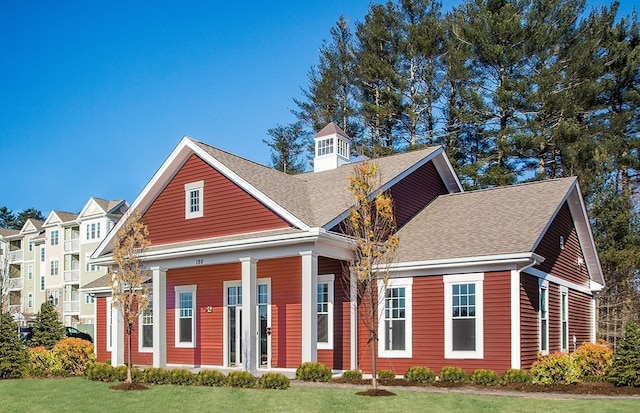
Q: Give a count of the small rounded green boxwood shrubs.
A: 14